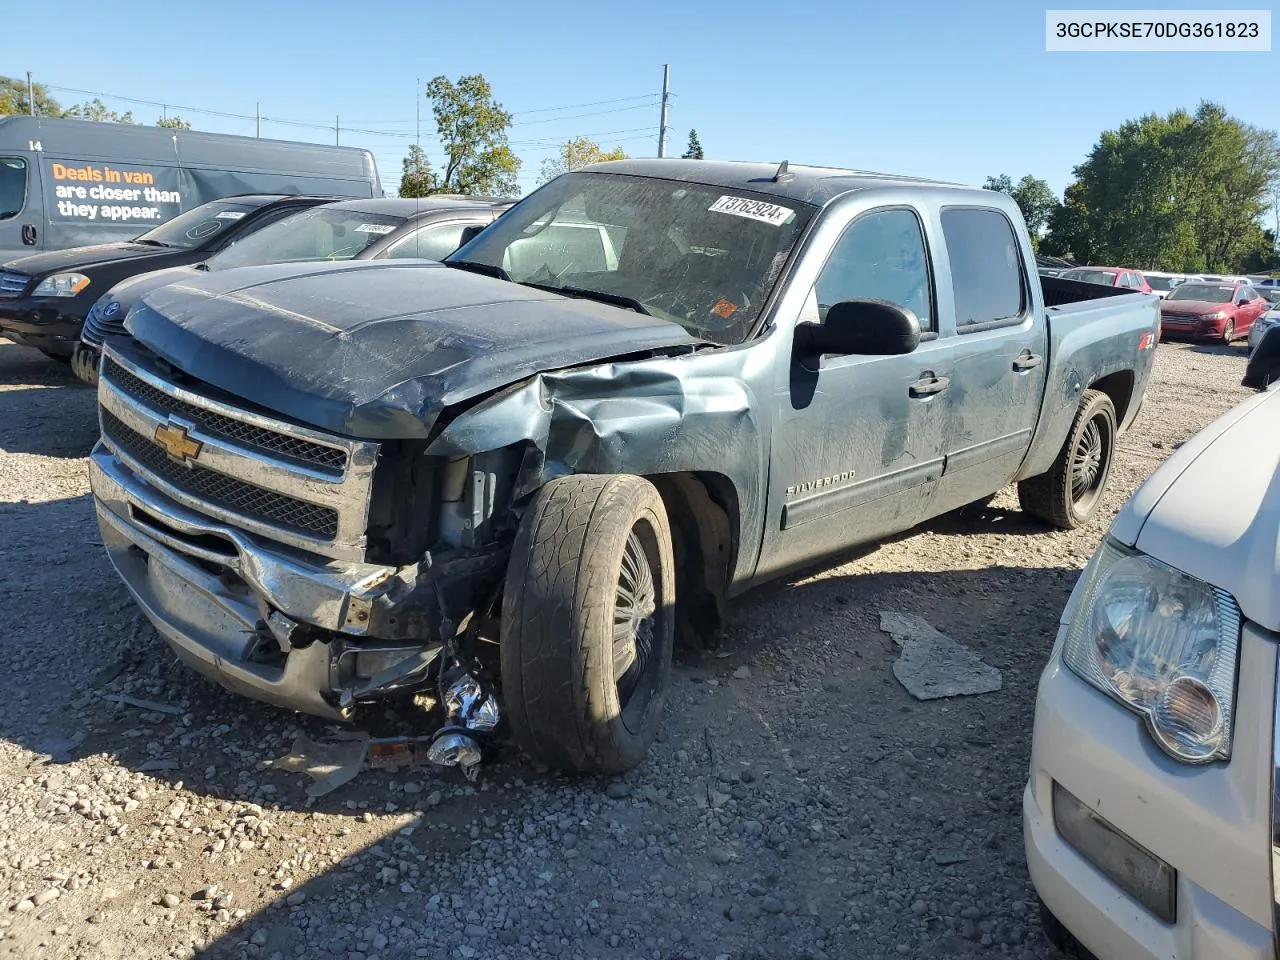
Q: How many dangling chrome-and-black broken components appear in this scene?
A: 2